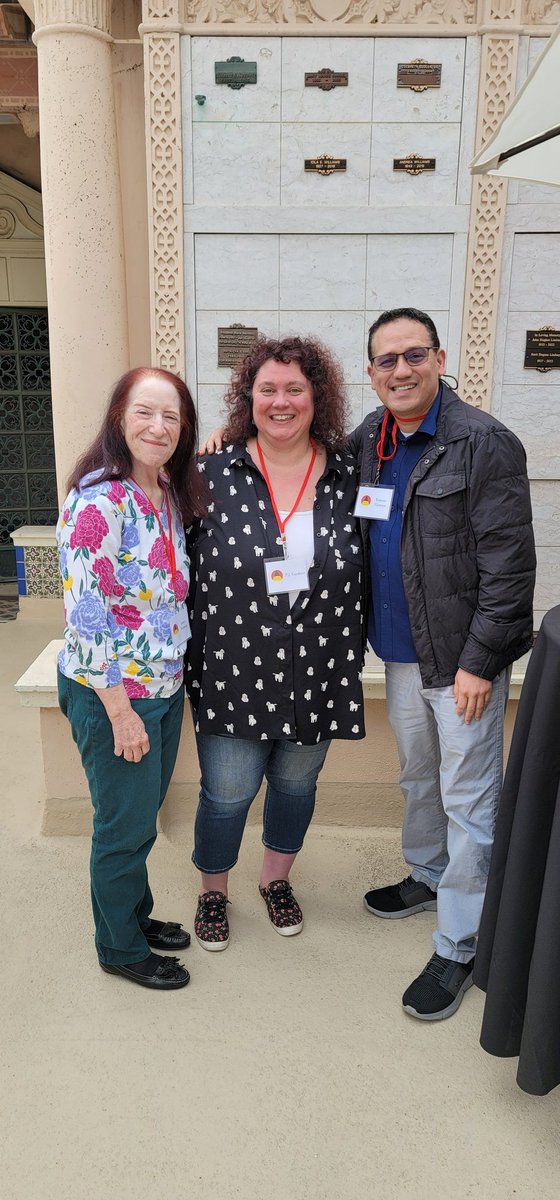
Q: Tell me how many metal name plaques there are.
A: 7